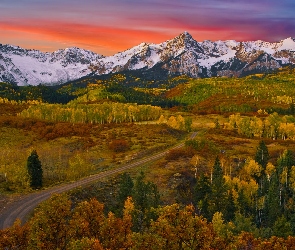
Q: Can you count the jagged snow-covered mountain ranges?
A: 1